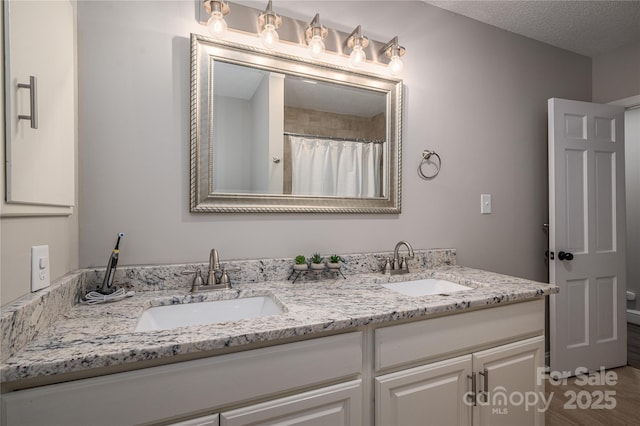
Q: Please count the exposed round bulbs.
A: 5